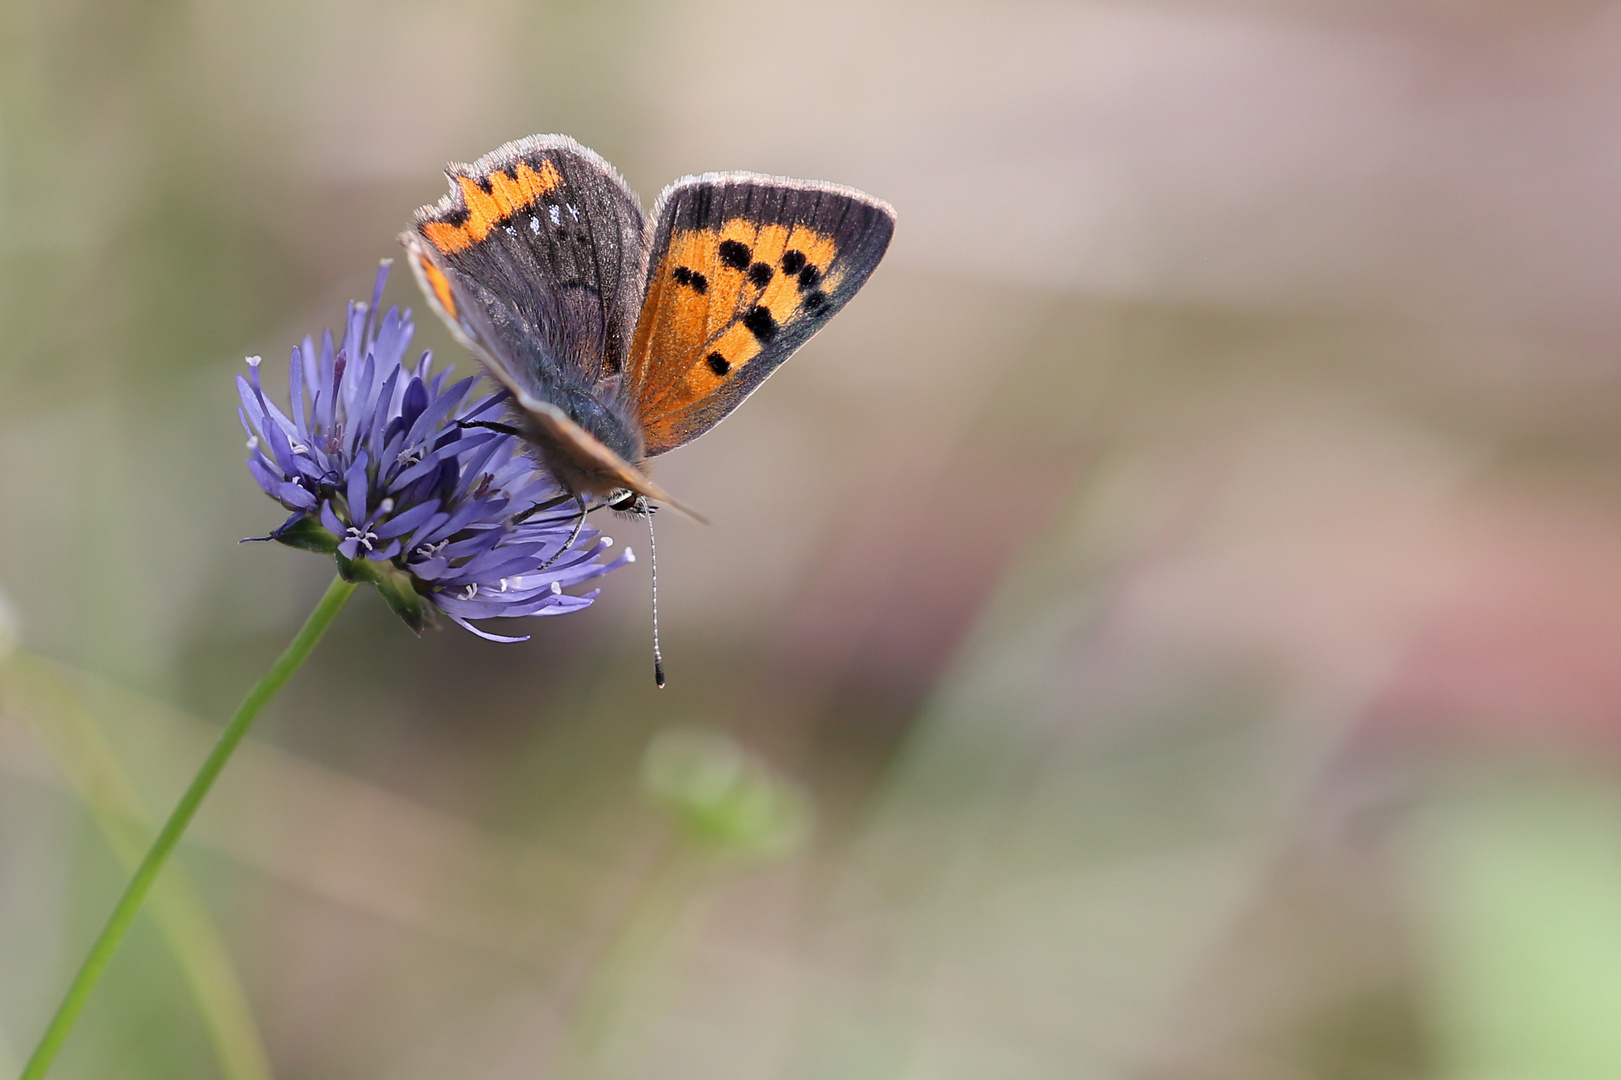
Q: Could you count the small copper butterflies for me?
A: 1